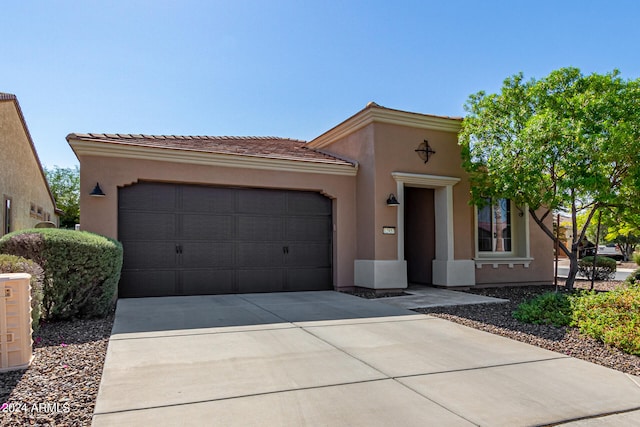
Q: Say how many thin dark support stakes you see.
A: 2